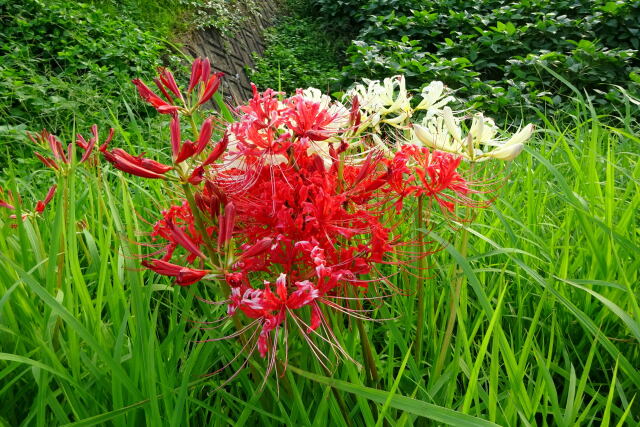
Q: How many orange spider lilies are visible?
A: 0